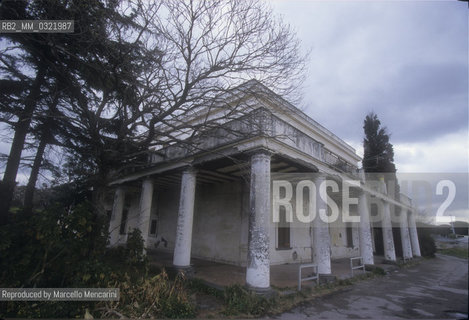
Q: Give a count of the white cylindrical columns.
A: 9